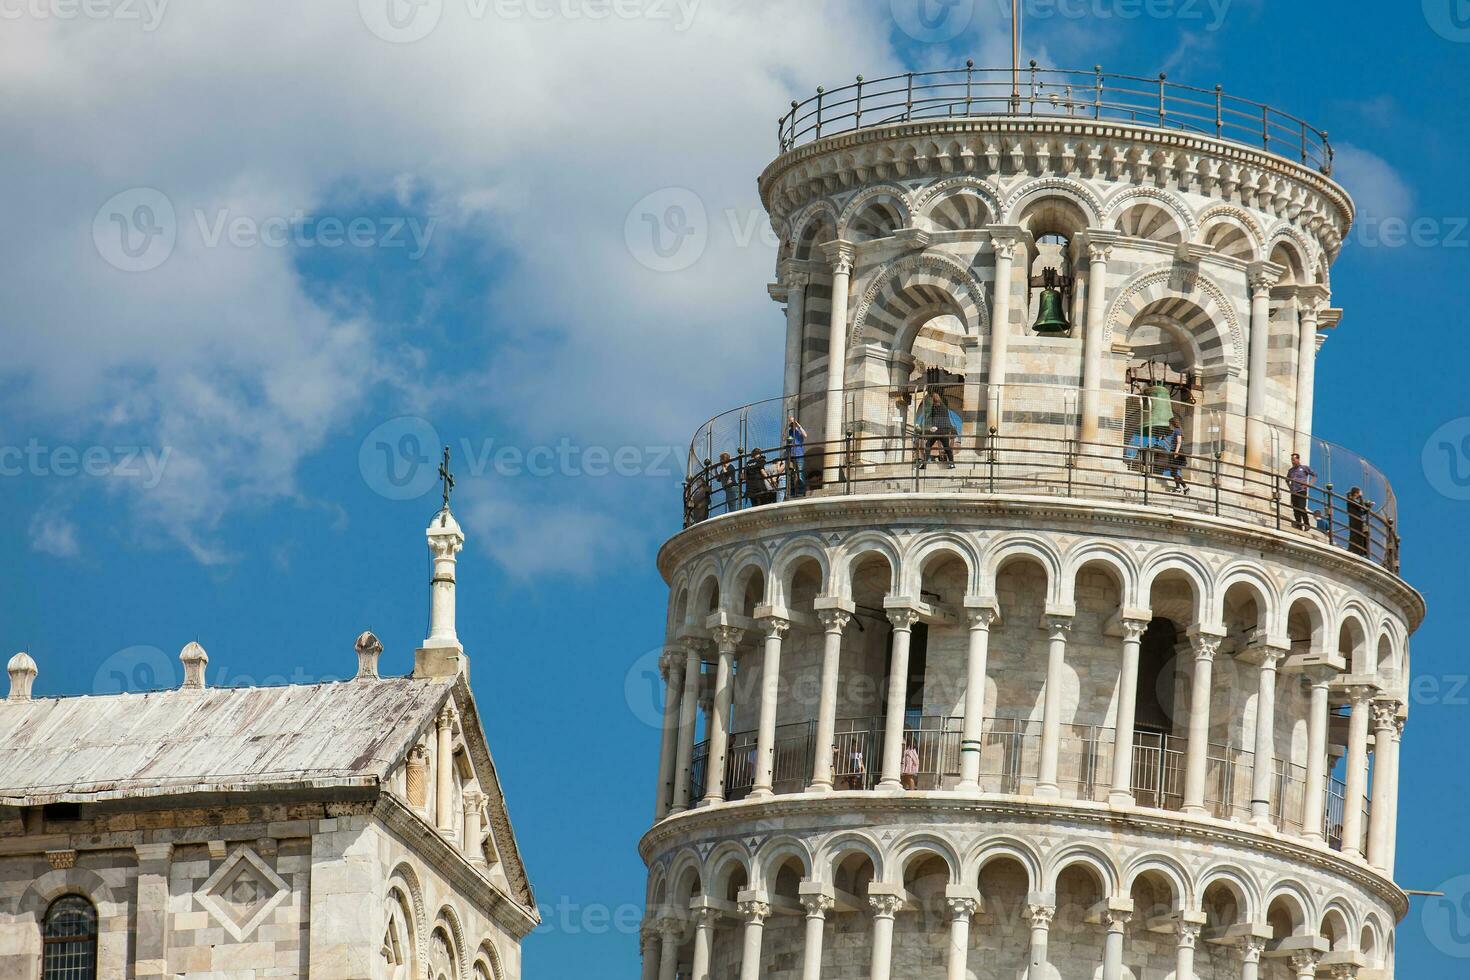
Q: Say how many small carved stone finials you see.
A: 3